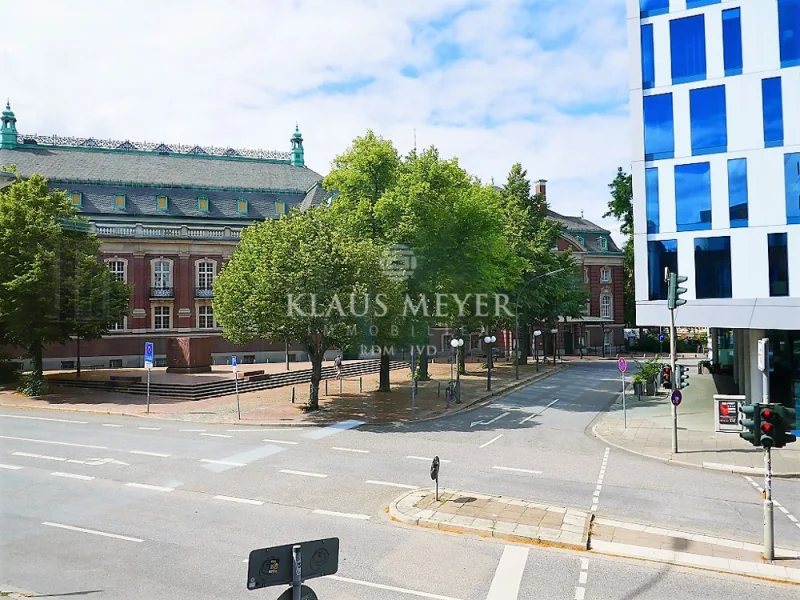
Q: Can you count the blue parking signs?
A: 2